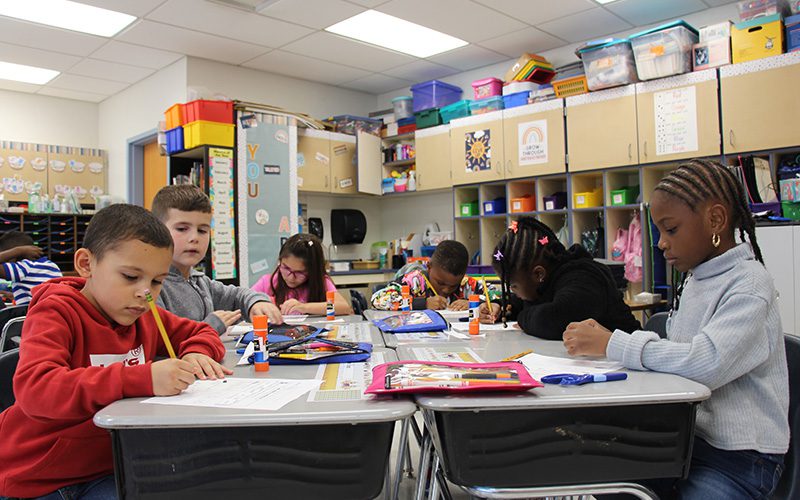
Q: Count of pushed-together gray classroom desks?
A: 6